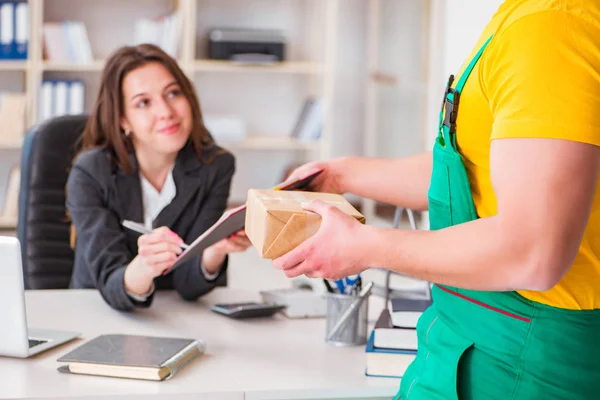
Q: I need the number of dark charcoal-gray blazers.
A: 1